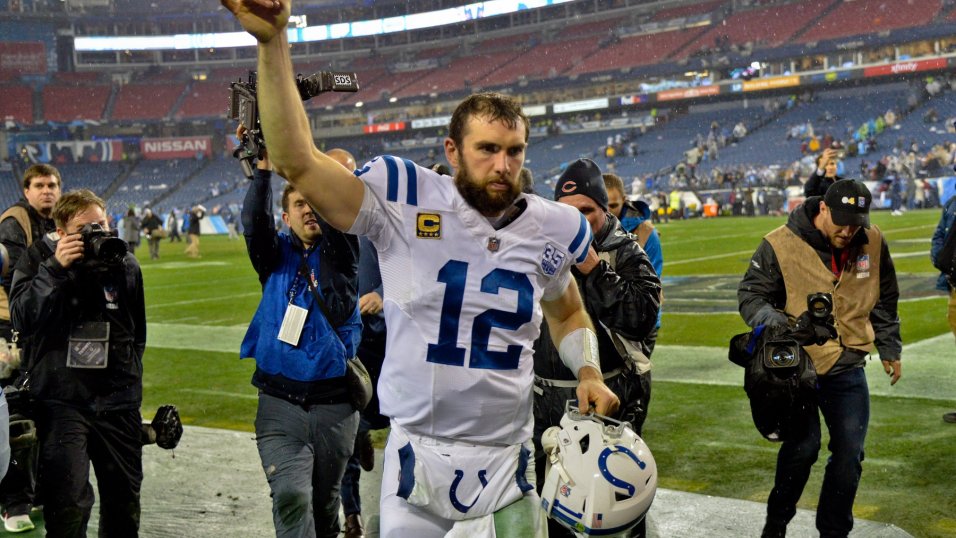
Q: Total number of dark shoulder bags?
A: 1